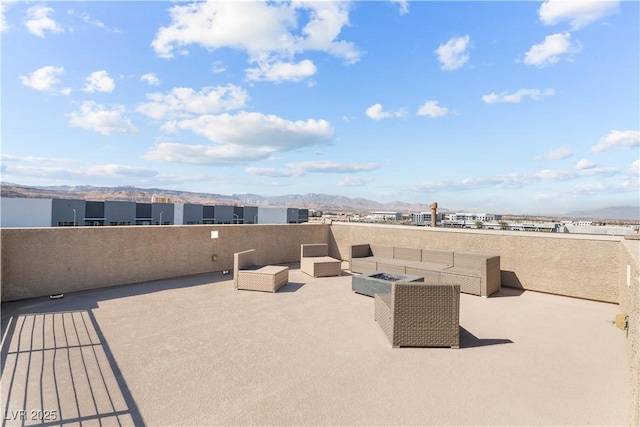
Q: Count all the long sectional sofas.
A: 1